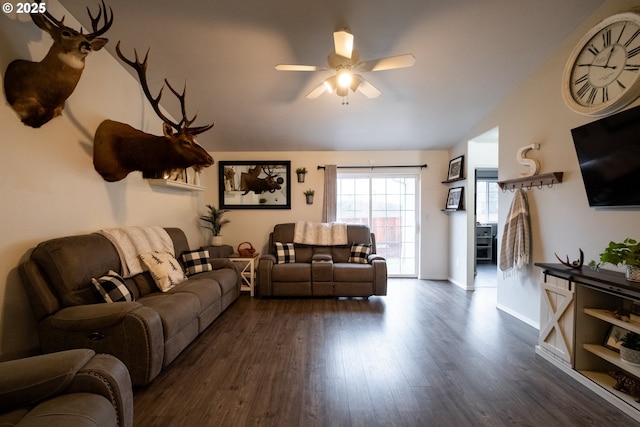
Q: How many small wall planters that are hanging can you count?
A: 2